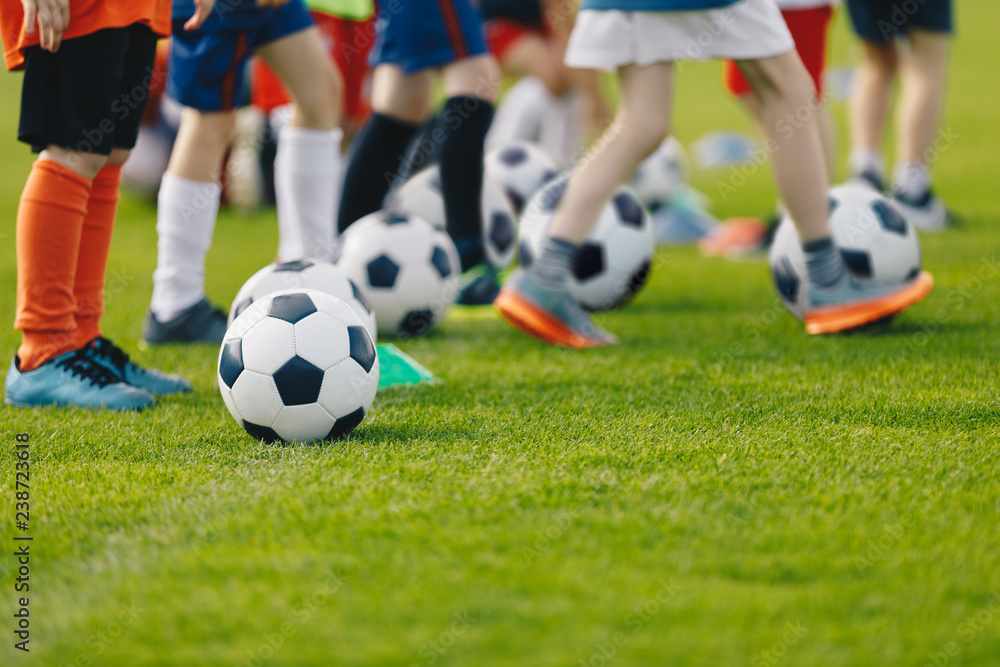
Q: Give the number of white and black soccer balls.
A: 8